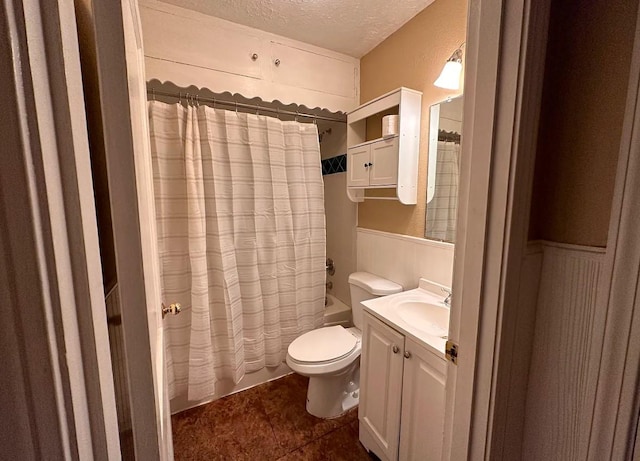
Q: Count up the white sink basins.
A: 1